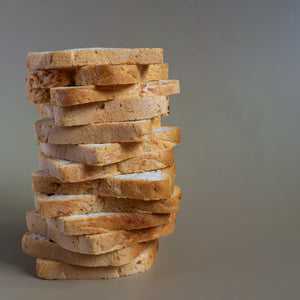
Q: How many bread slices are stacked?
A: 13